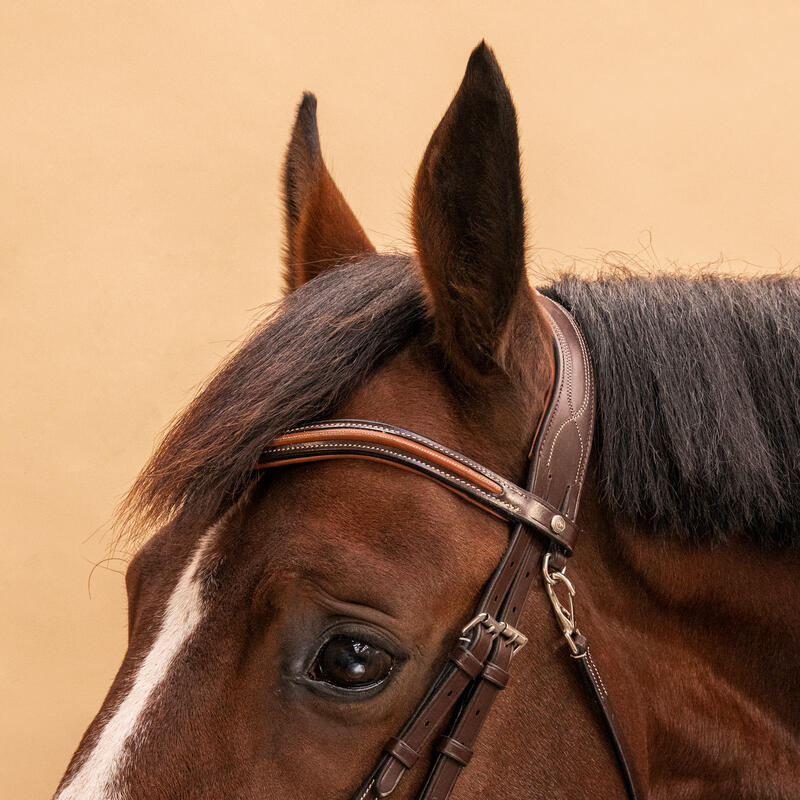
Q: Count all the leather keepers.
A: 4